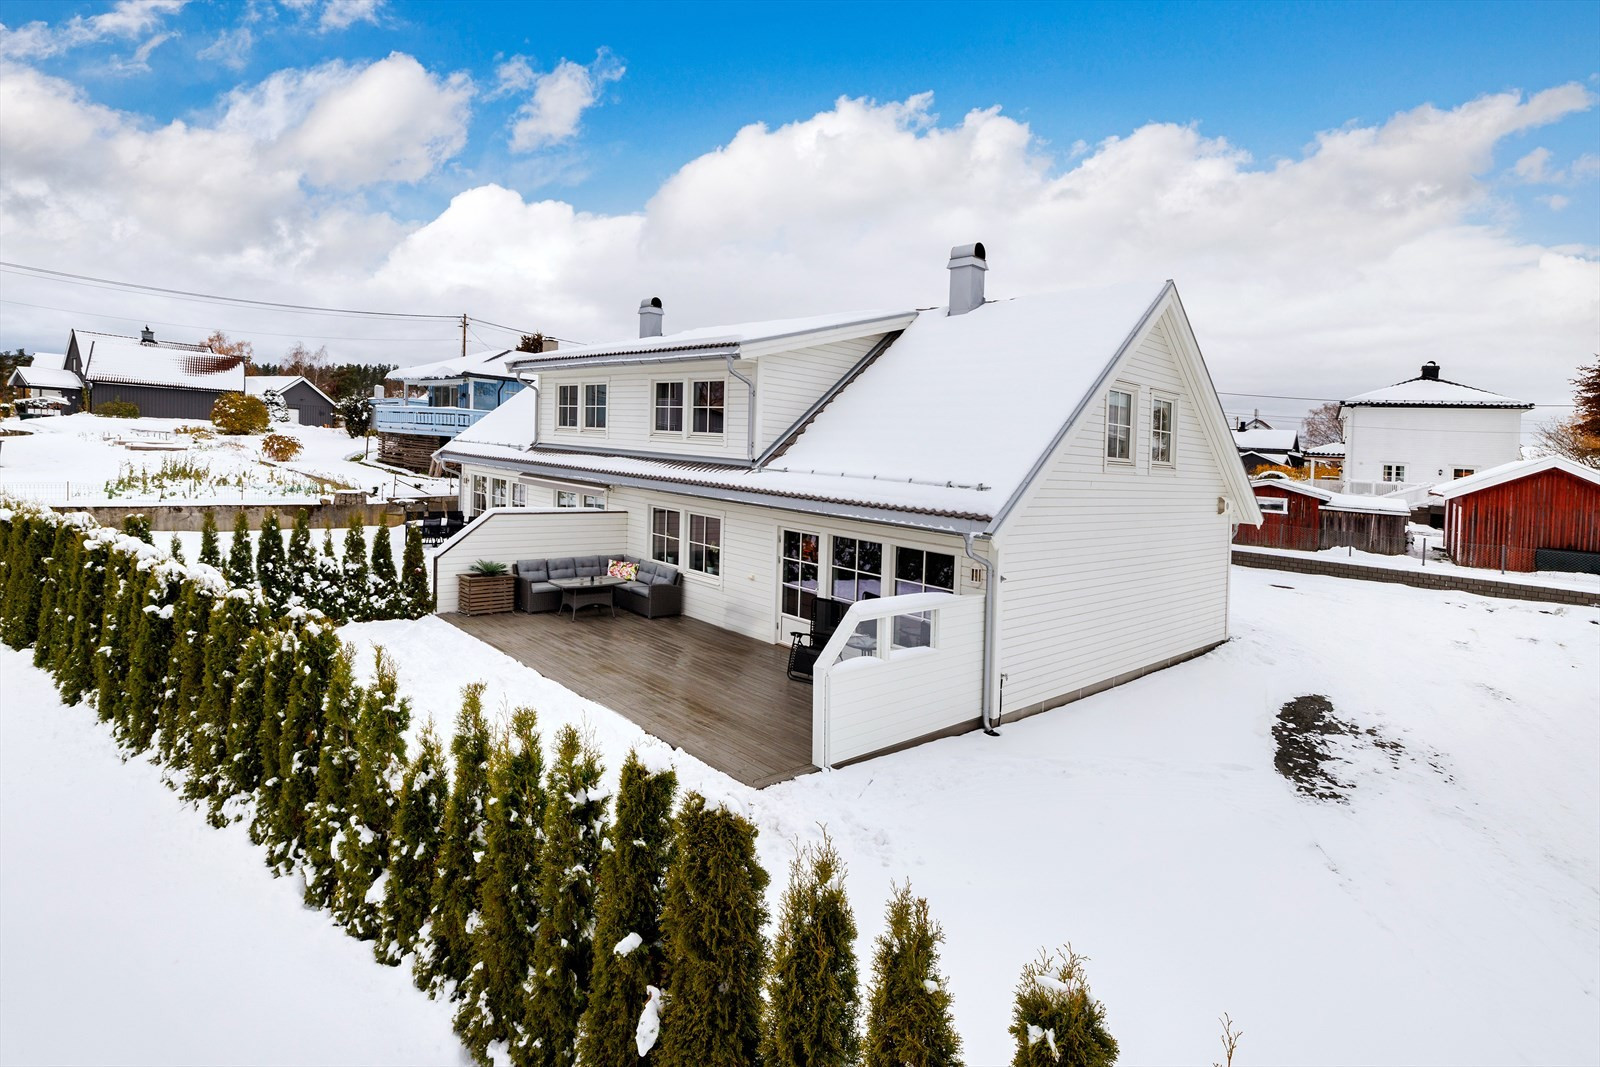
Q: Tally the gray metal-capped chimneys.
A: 2